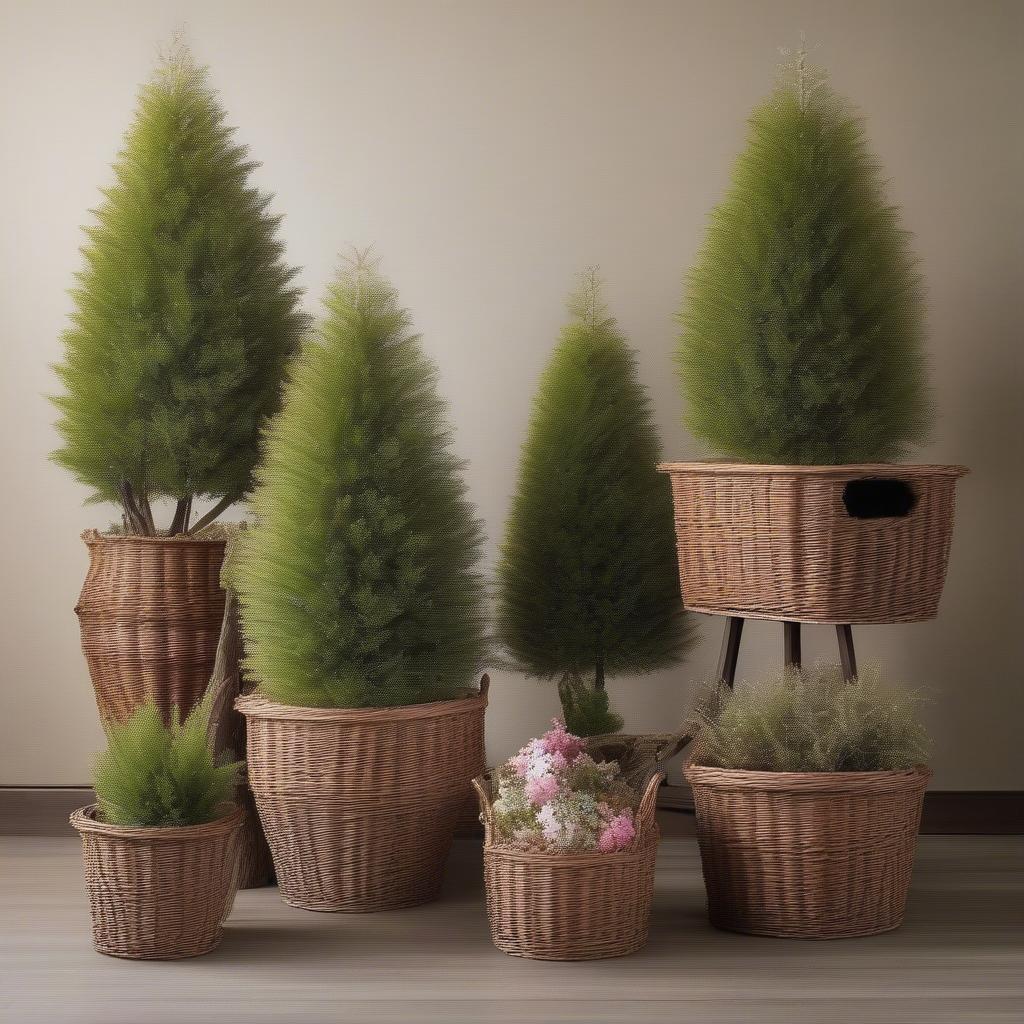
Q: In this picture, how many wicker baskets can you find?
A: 6